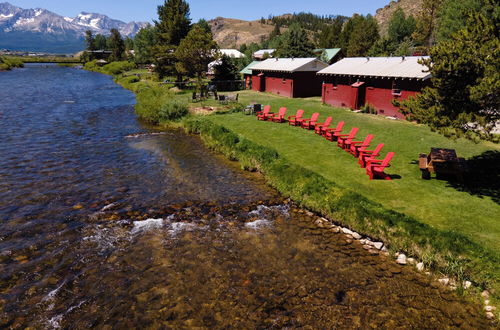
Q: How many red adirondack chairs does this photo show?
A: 10